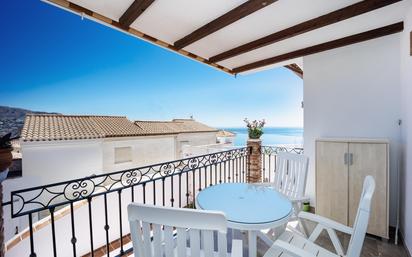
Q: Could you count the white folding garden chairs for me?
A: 3